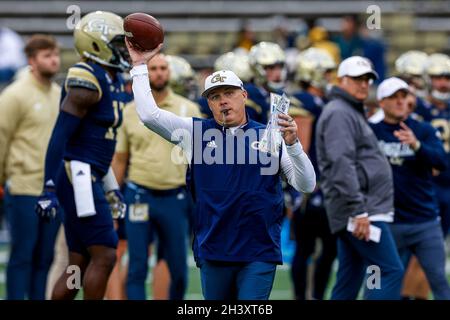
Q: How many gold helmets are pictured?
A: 7